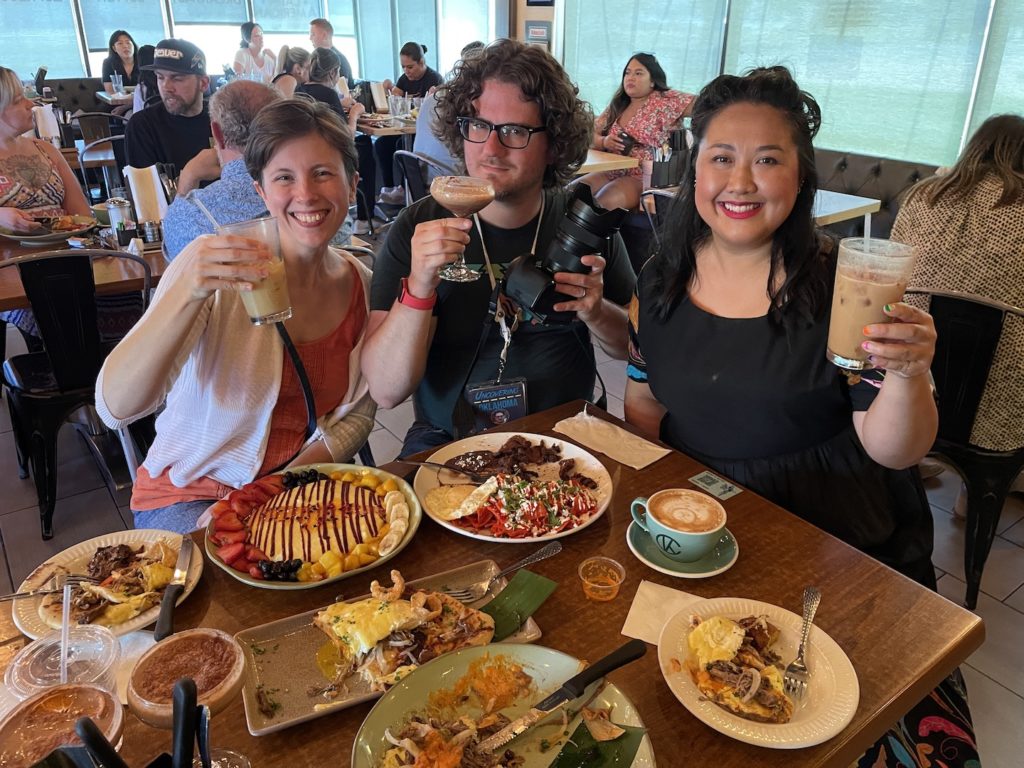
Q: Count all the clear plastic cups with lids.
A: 1